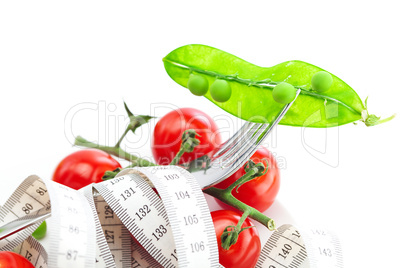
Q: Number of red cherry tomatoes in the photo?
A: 5